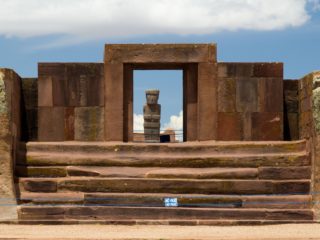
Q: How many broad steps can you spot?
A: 6